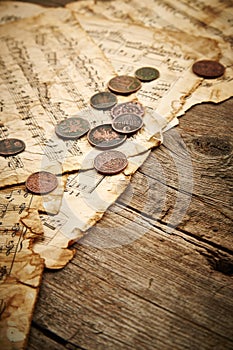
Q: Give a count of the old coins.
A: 11